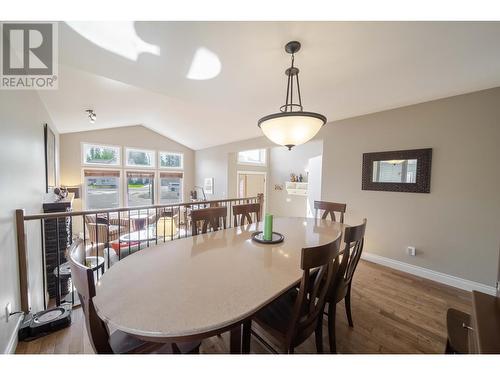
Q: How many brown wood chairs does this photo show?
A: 6